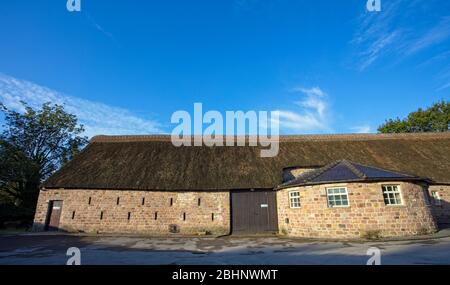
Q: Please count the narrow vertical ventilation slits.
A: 11